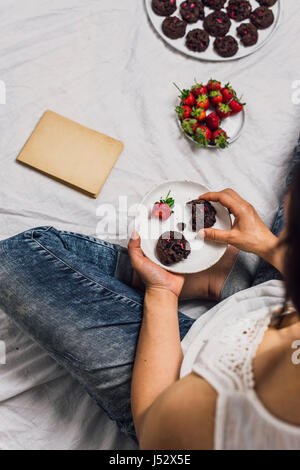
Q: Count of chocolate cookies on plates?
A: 13